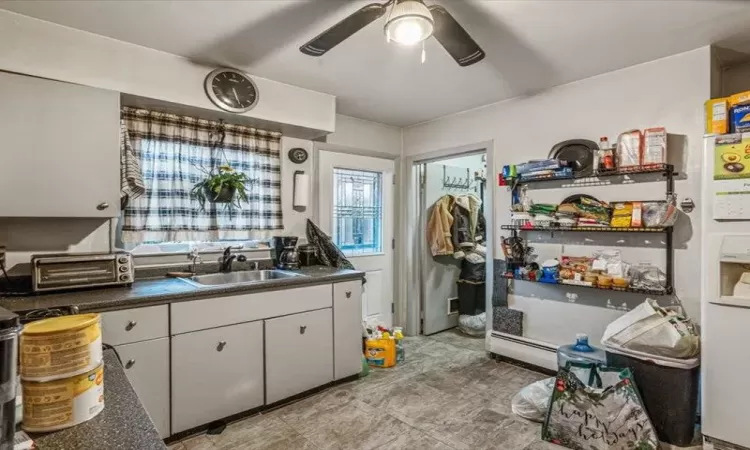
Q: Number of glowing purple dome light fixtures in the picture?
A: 0